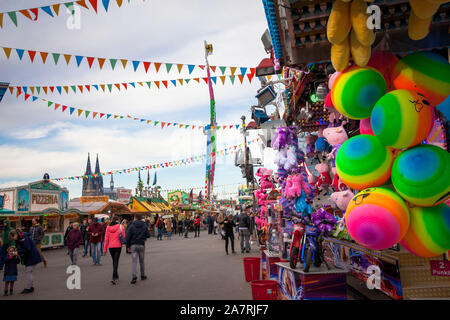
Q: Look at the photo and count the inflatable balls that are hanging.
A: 7